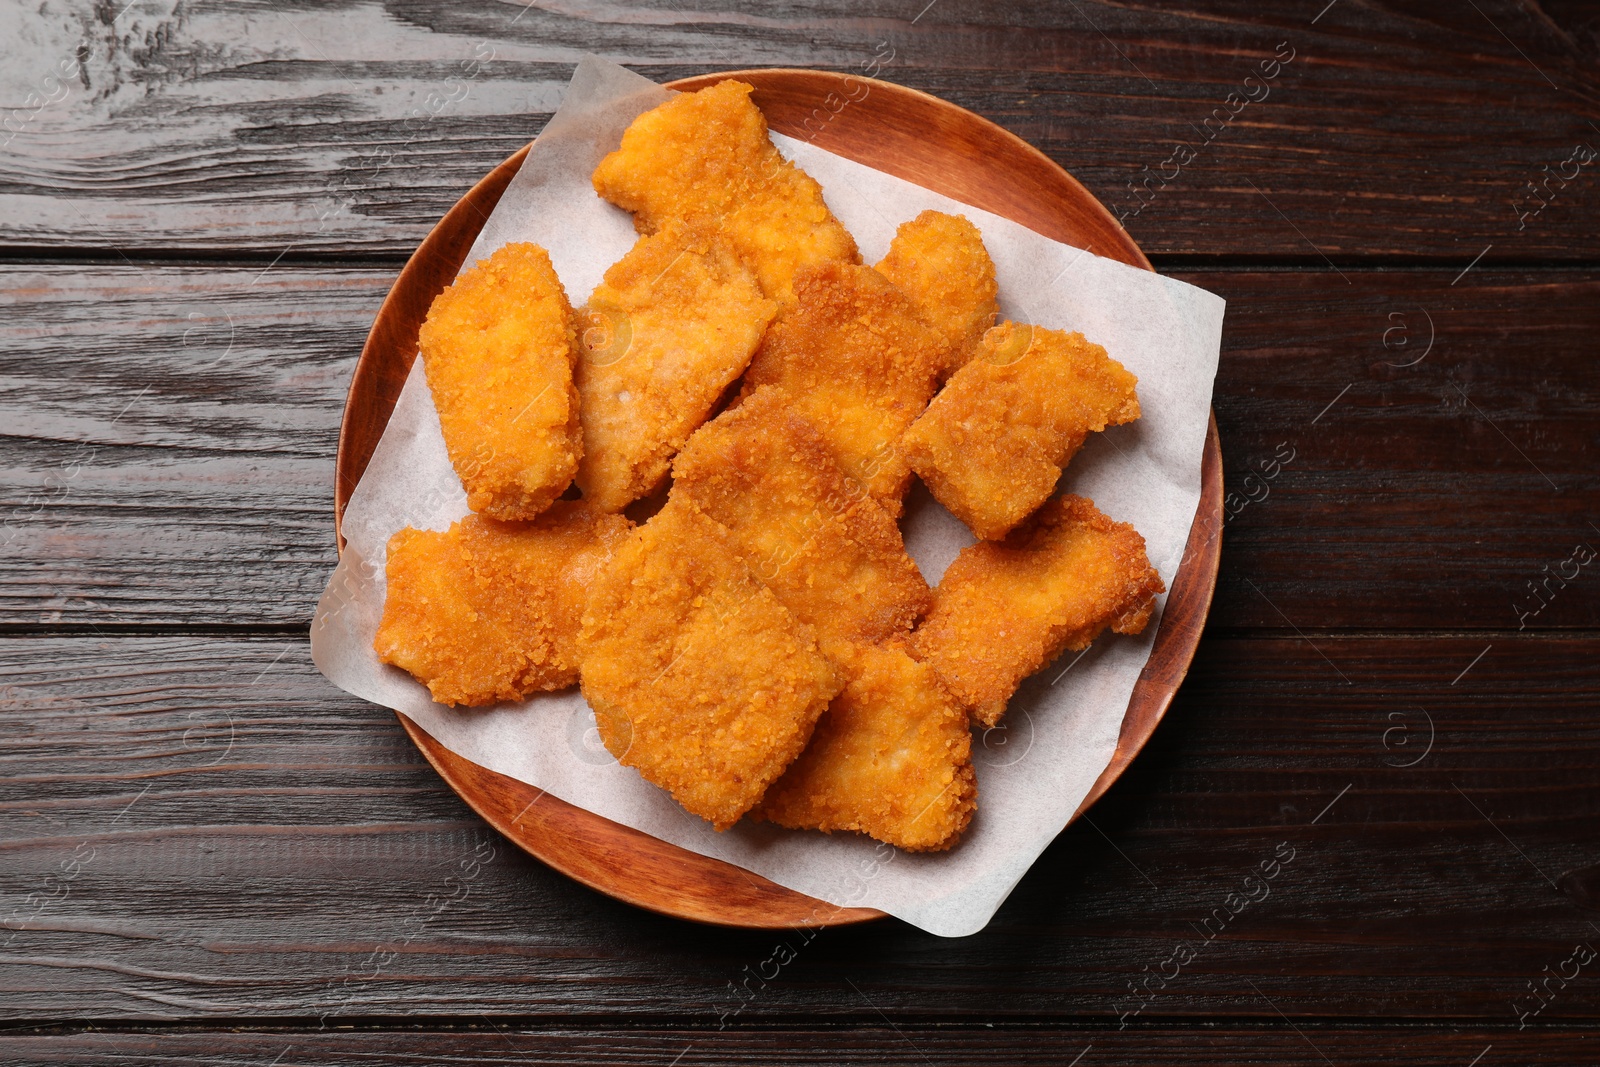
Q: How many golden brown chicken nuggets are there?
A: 11